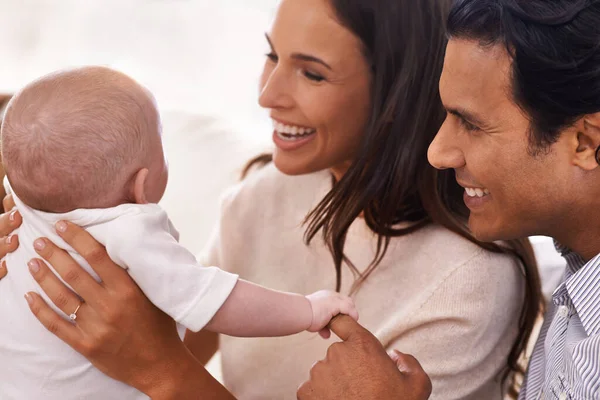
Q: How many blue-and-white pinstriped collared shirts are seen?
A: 1